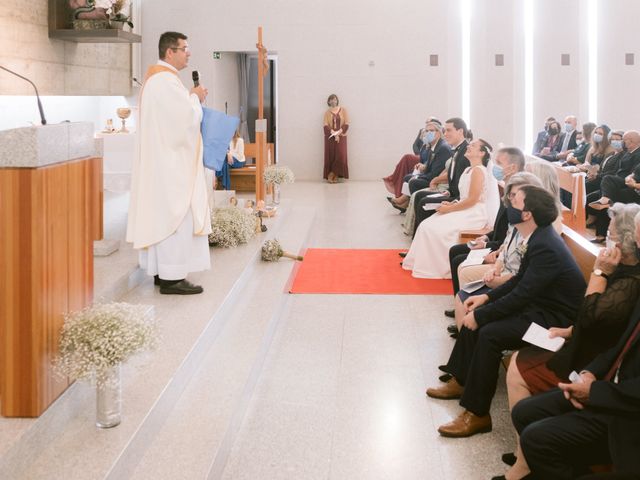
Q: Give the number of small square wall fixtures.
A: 4